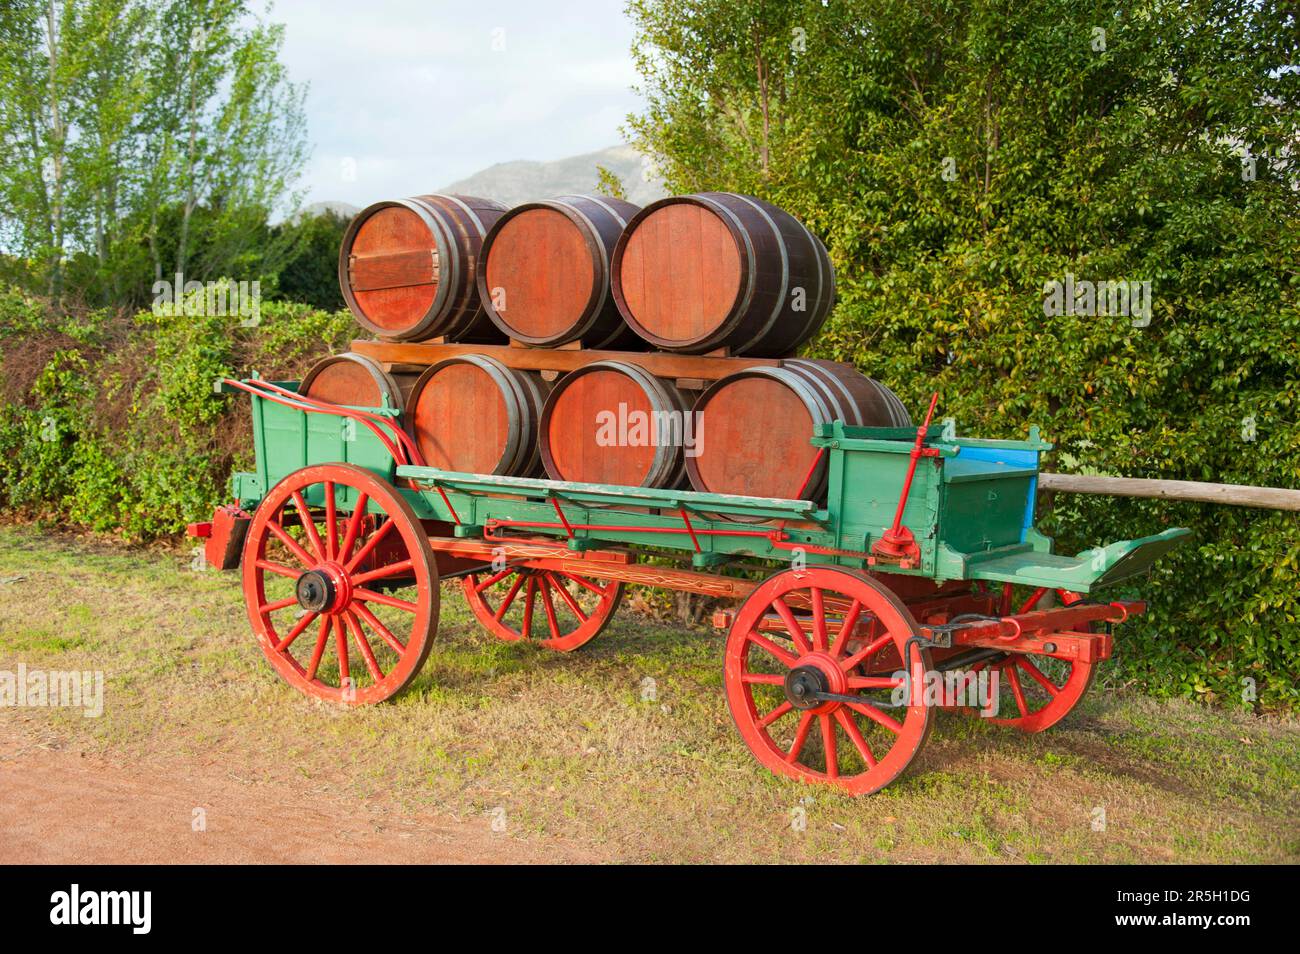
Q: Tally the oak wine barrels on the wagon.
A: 7